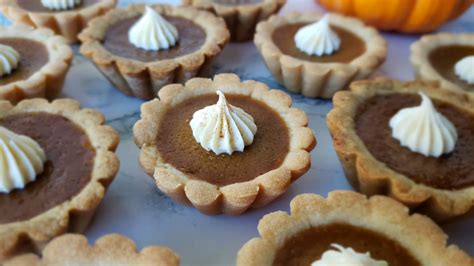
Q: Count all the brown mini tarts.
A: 11